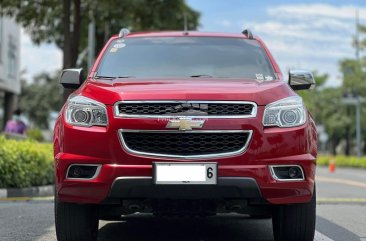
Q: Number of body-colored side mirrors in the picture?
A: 0